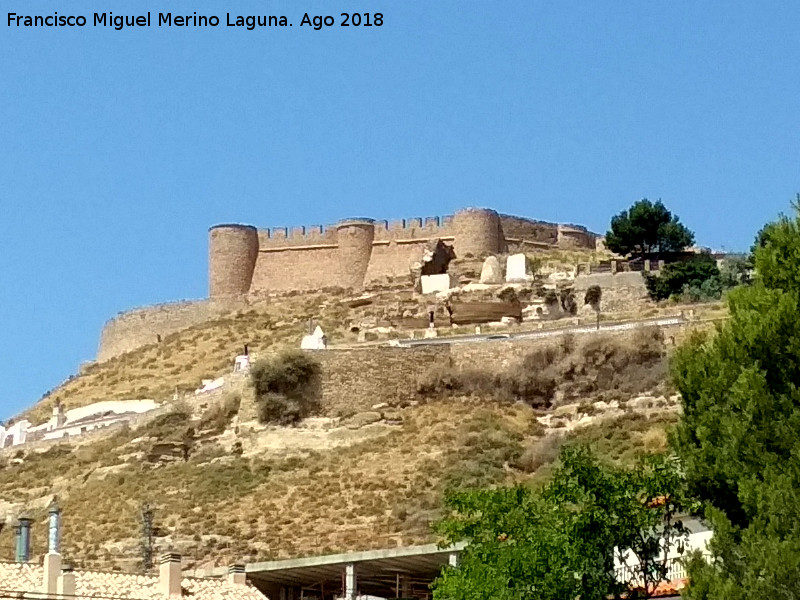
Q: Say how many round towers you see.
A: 4